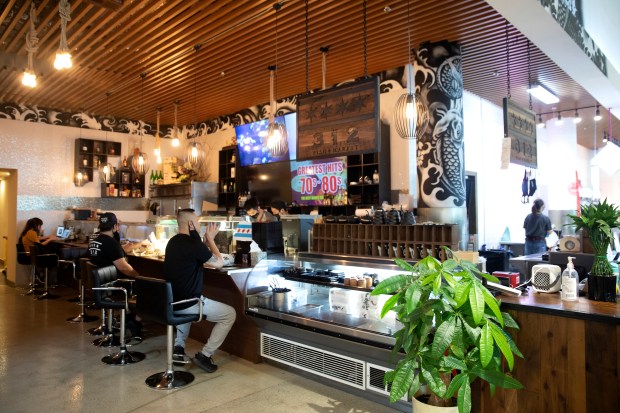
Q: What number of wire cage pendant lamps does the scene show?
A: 6